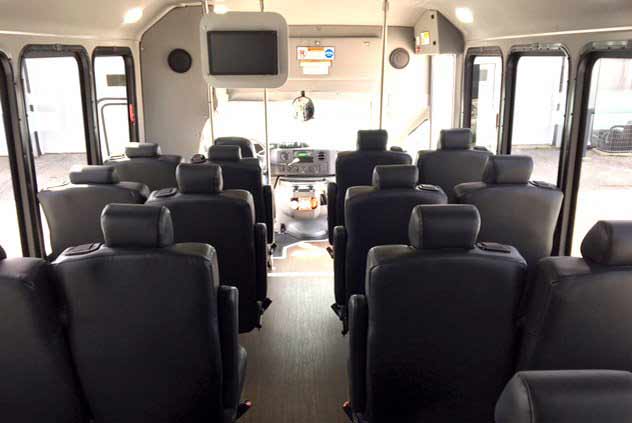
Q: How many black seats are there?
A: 14